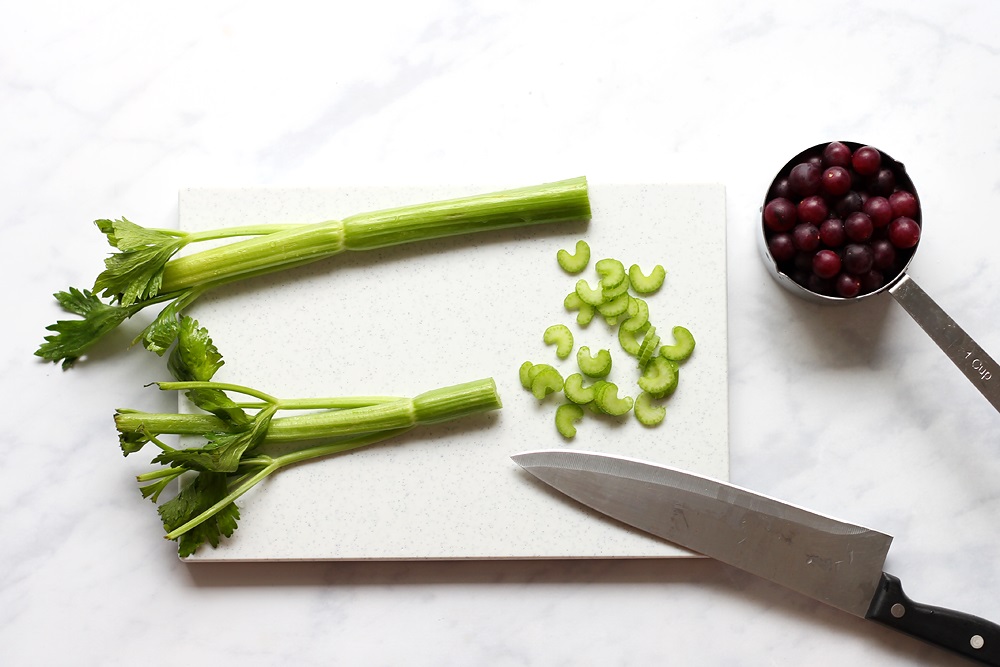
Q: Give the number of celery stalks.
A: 2